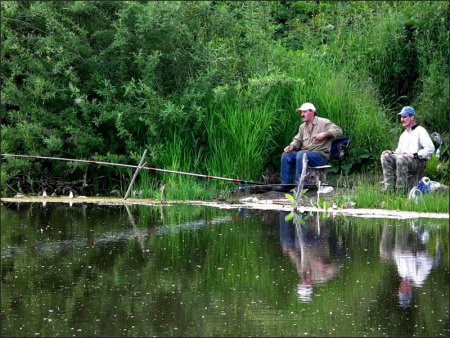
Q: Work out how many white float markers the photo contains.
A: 2